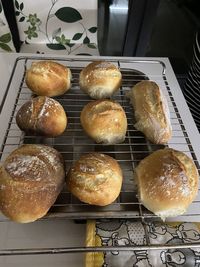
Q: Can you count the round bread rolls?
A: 7